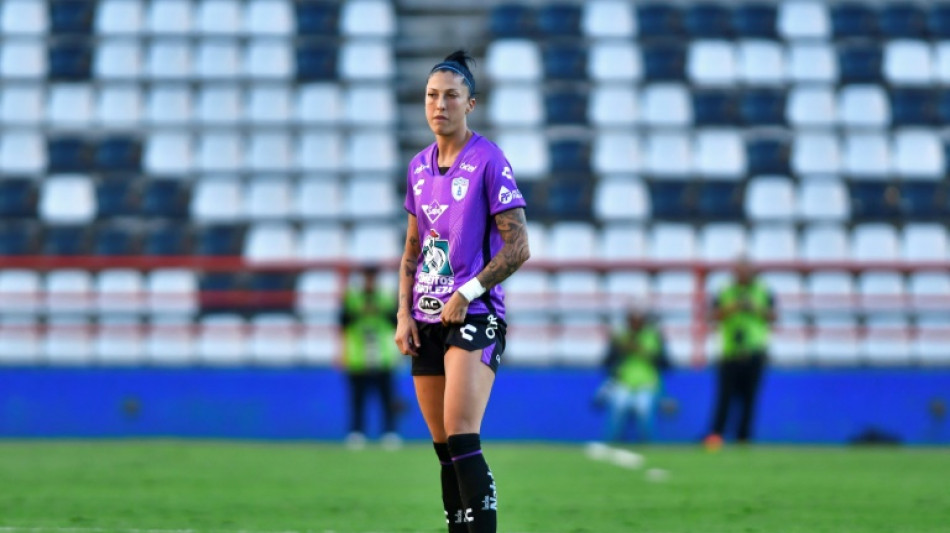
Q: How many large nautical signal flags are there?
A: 0